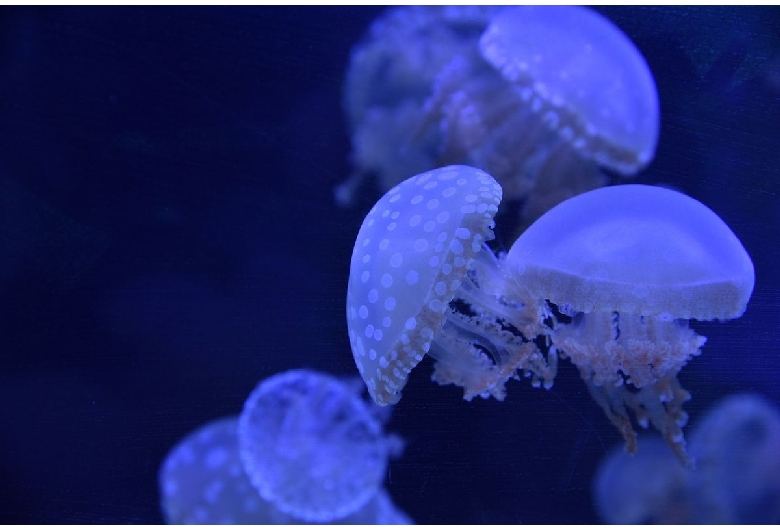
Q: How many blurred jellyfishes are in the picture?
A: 6